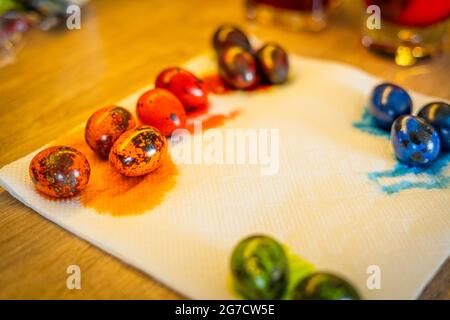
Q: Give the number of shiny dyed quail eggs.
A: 13